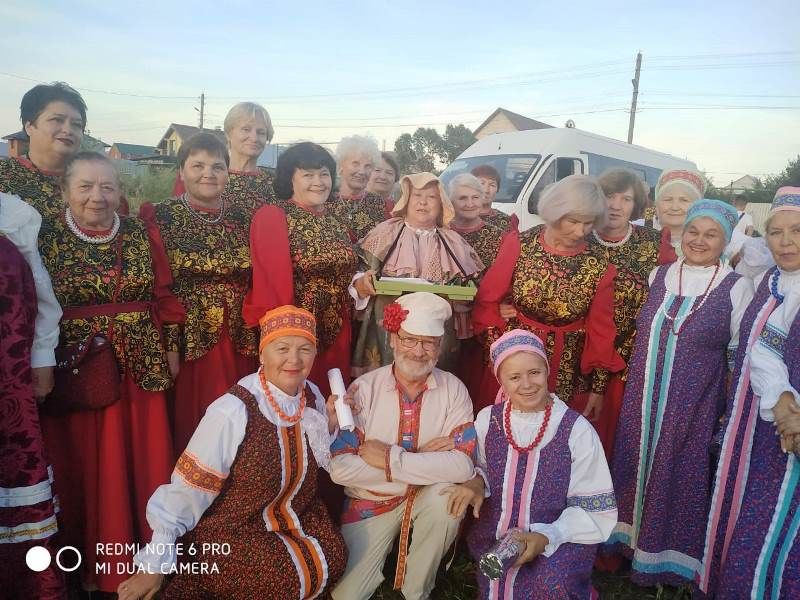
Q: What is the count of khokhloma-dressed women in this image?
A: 11